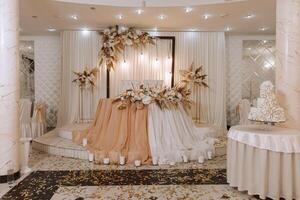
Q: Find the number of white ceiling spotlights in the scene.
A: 13